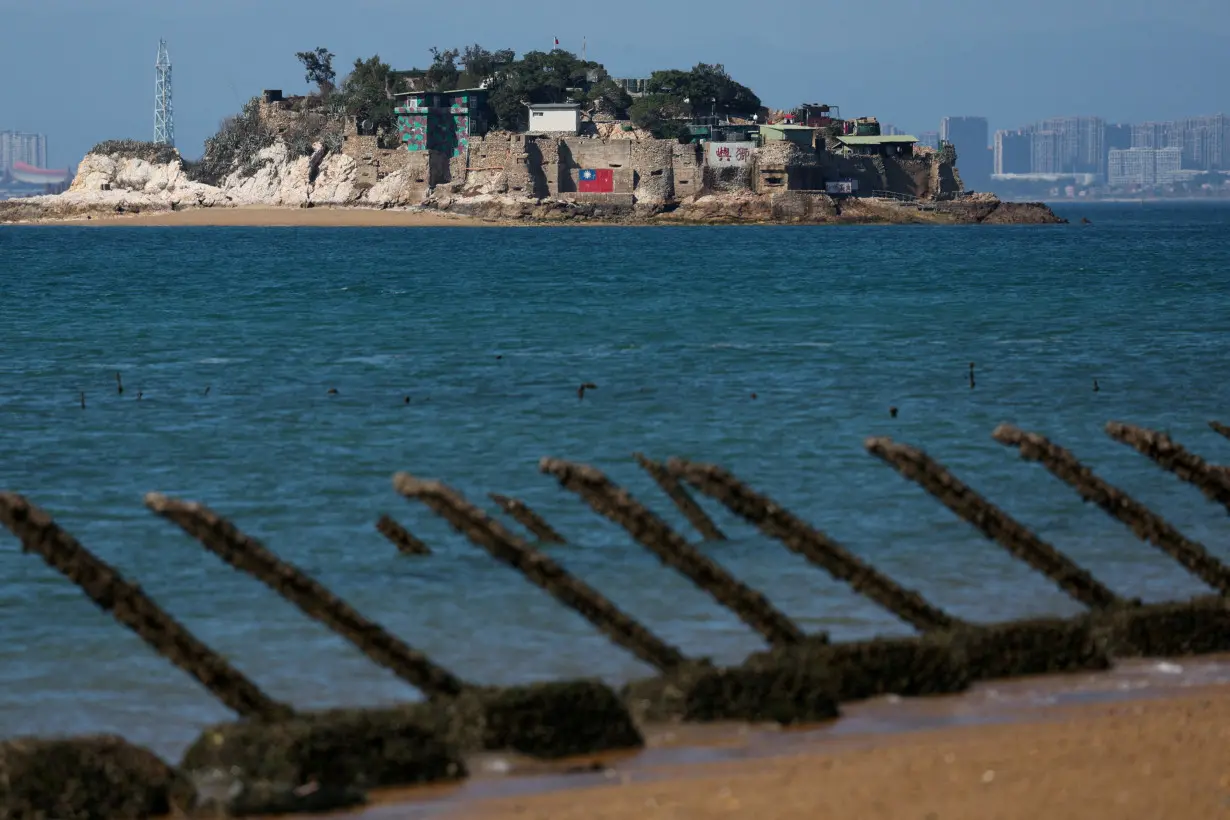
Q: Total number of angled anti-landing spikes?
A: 12